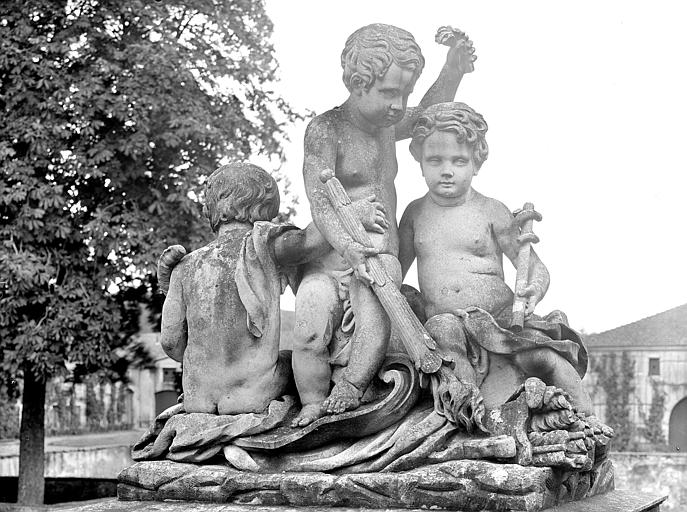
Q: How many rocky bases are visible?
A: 1